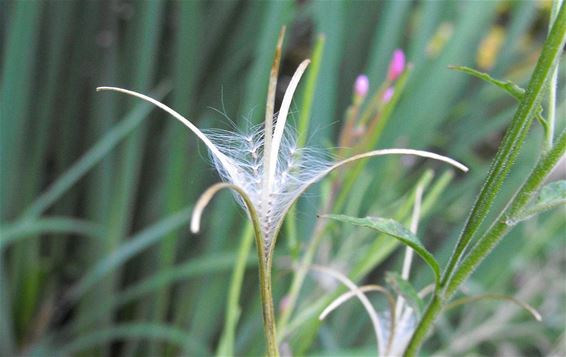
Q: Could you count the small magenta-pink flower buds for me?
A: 3